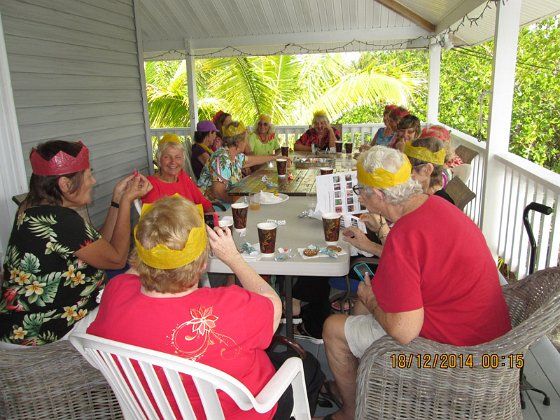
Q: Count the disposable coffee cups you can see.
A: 9